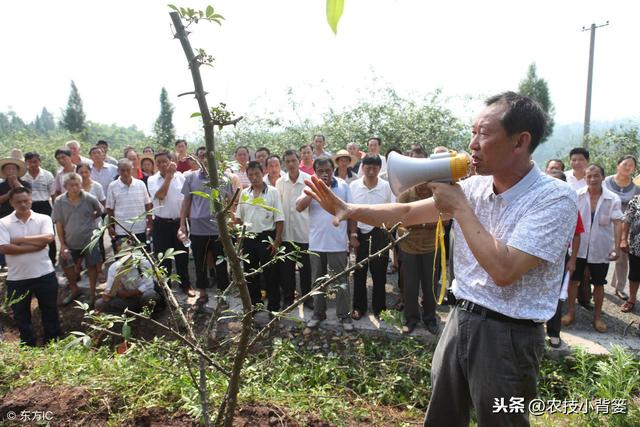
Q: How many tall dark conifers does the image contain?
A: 3